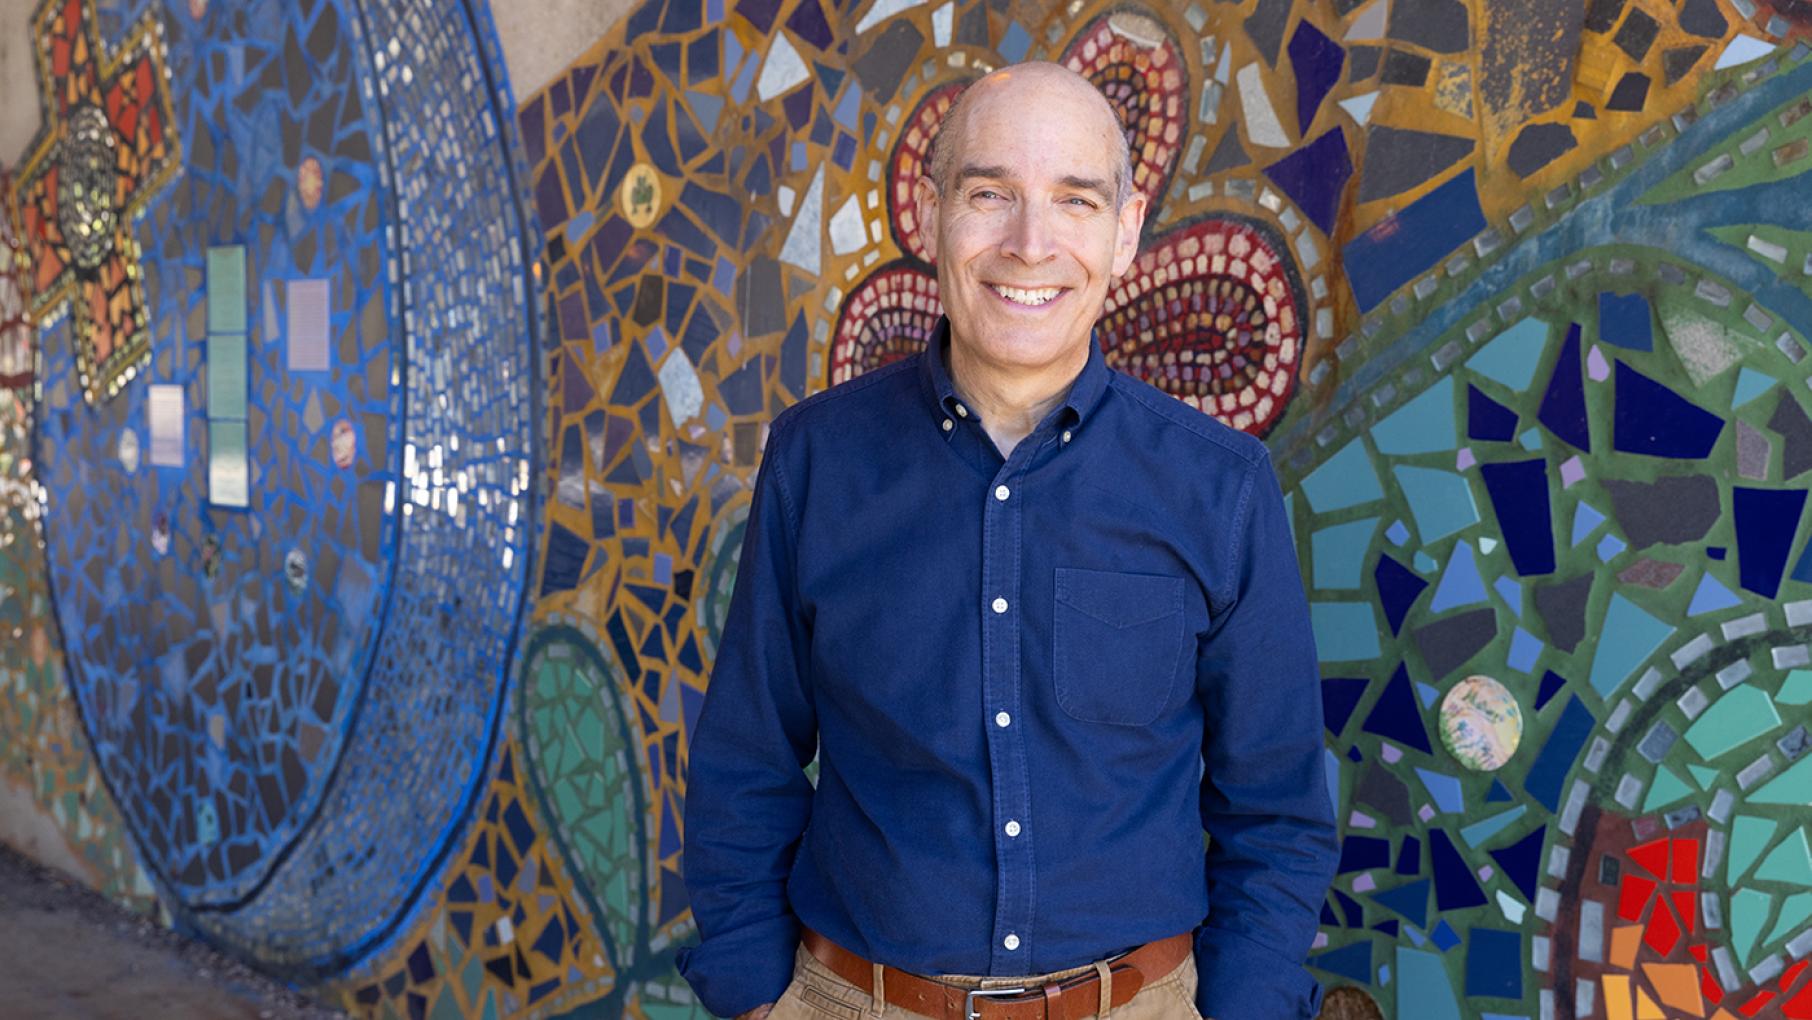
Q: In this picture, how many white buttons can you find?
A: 8